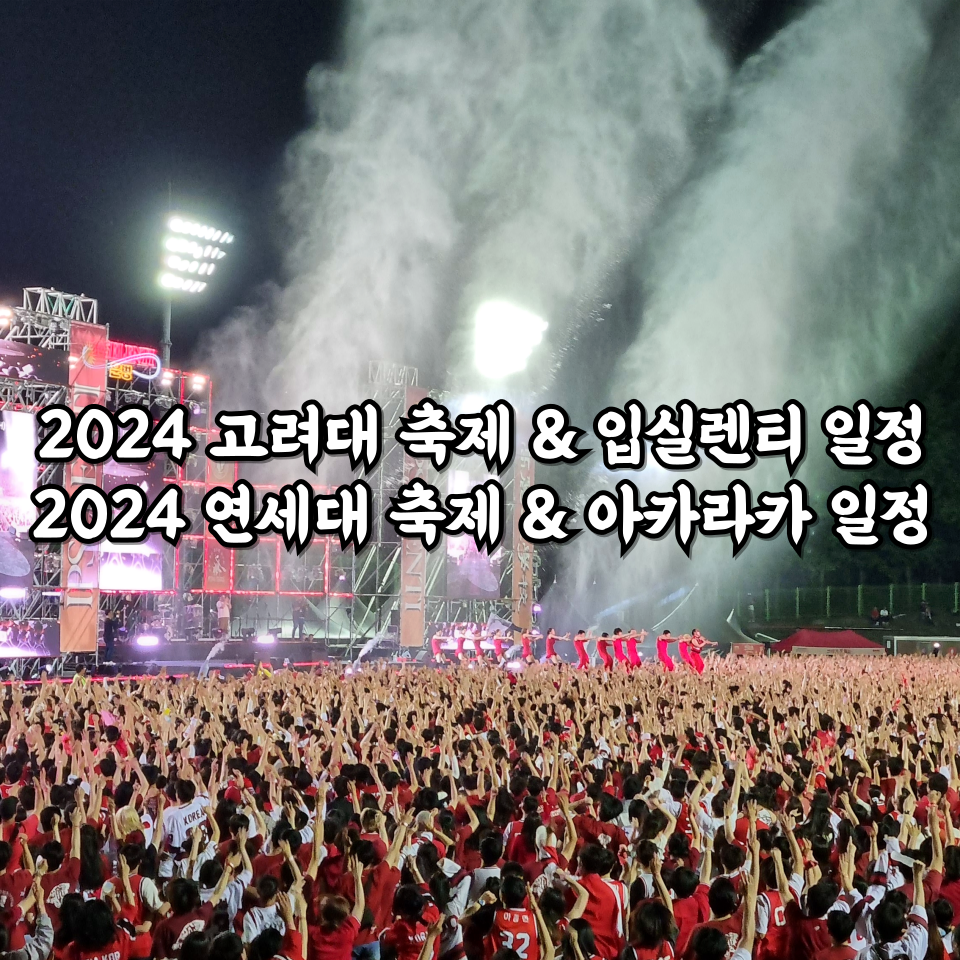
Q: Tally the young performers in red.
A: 13